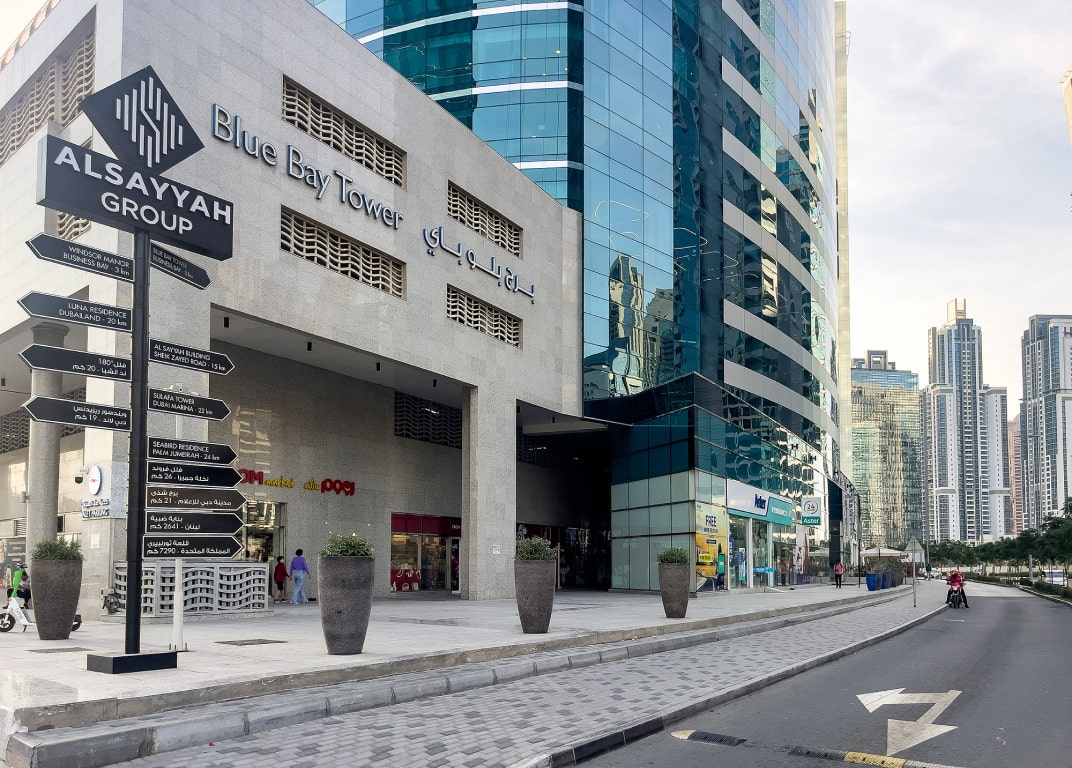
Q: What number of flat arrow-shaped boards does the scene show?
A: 12